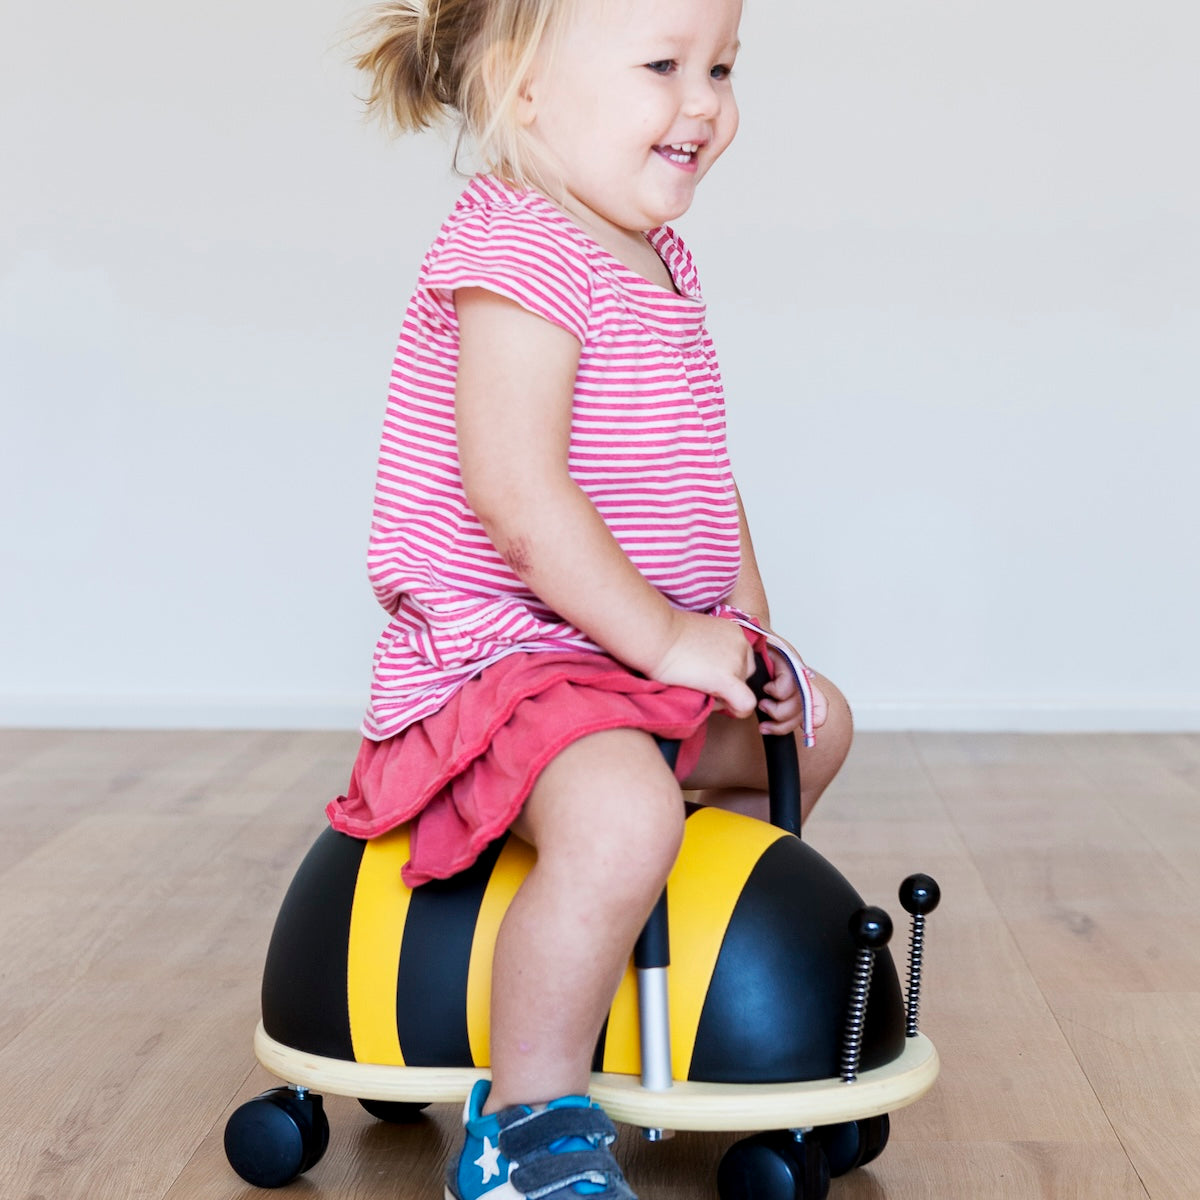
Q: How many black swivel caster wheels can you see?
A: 4